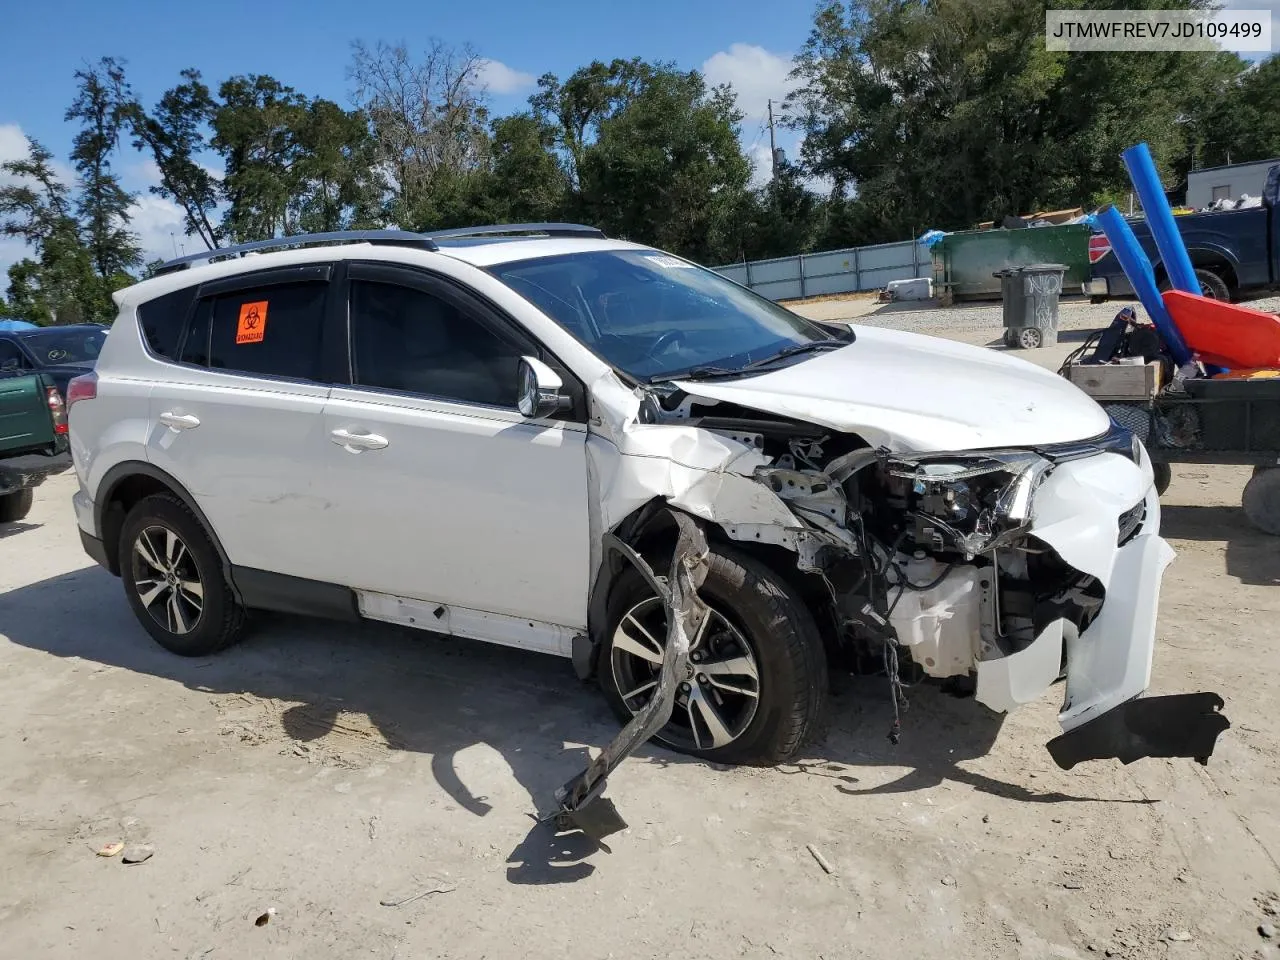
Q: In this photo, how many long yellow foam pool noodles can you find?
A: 0